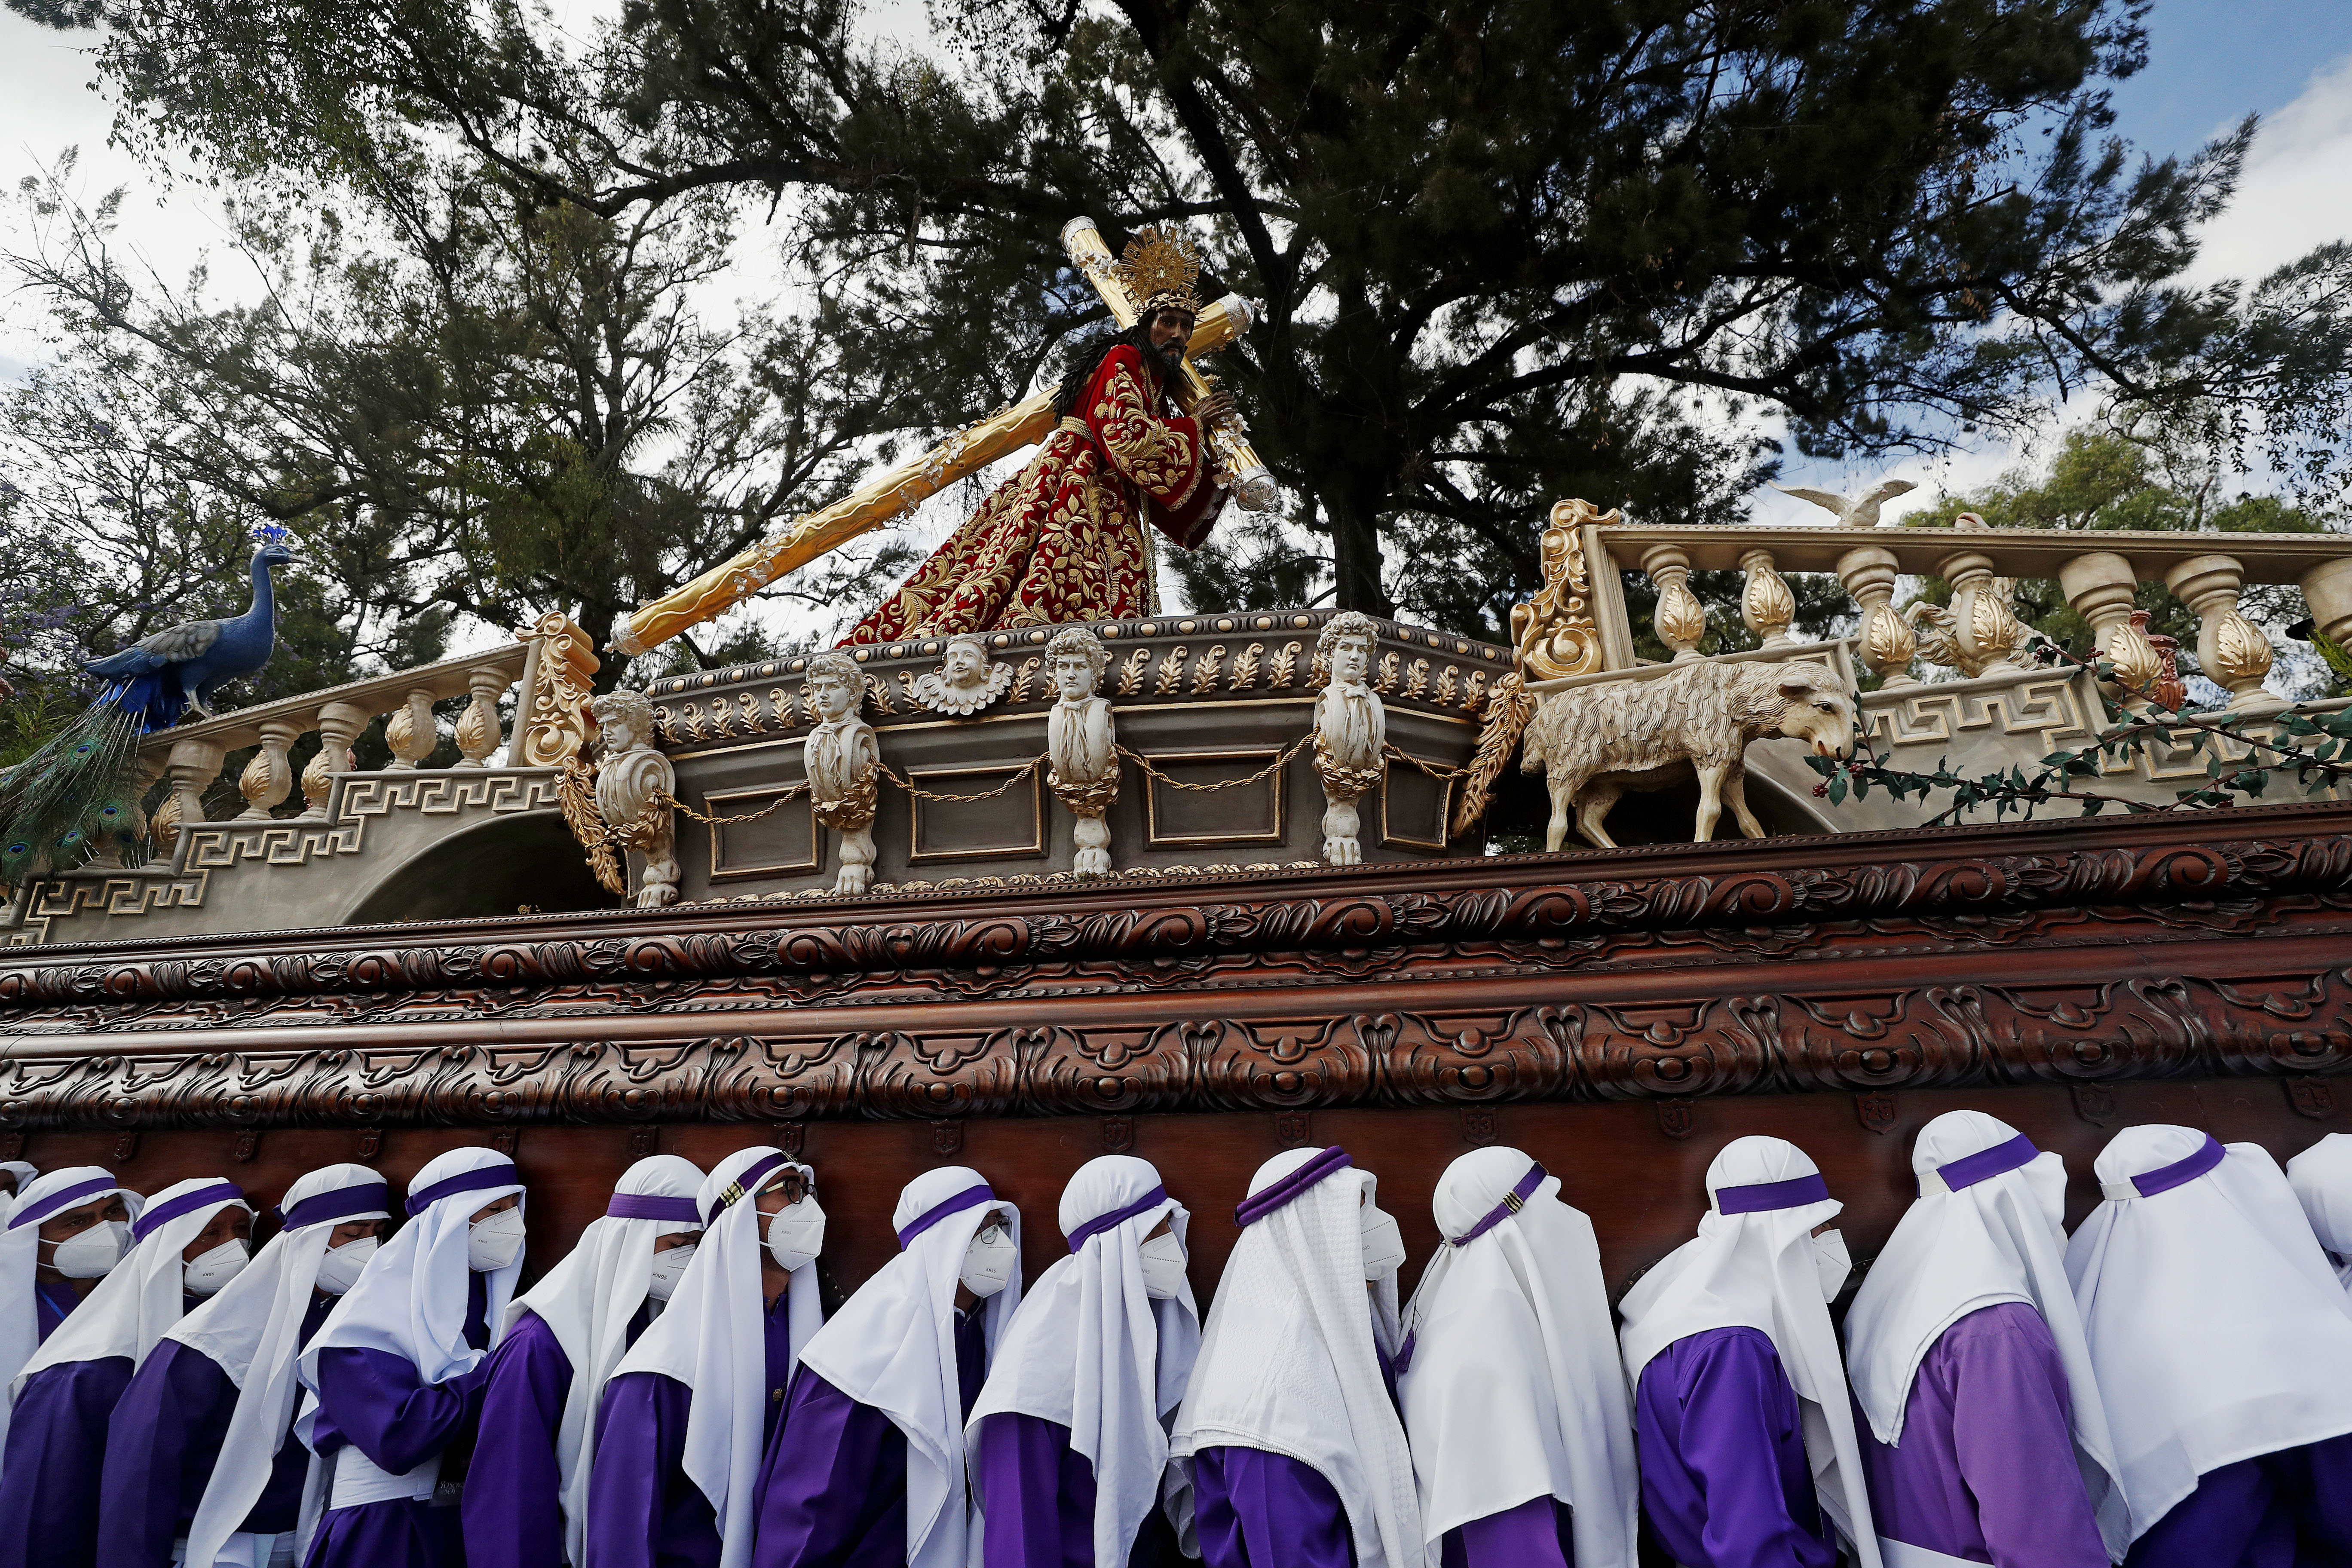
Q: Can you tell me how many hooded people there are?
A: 15